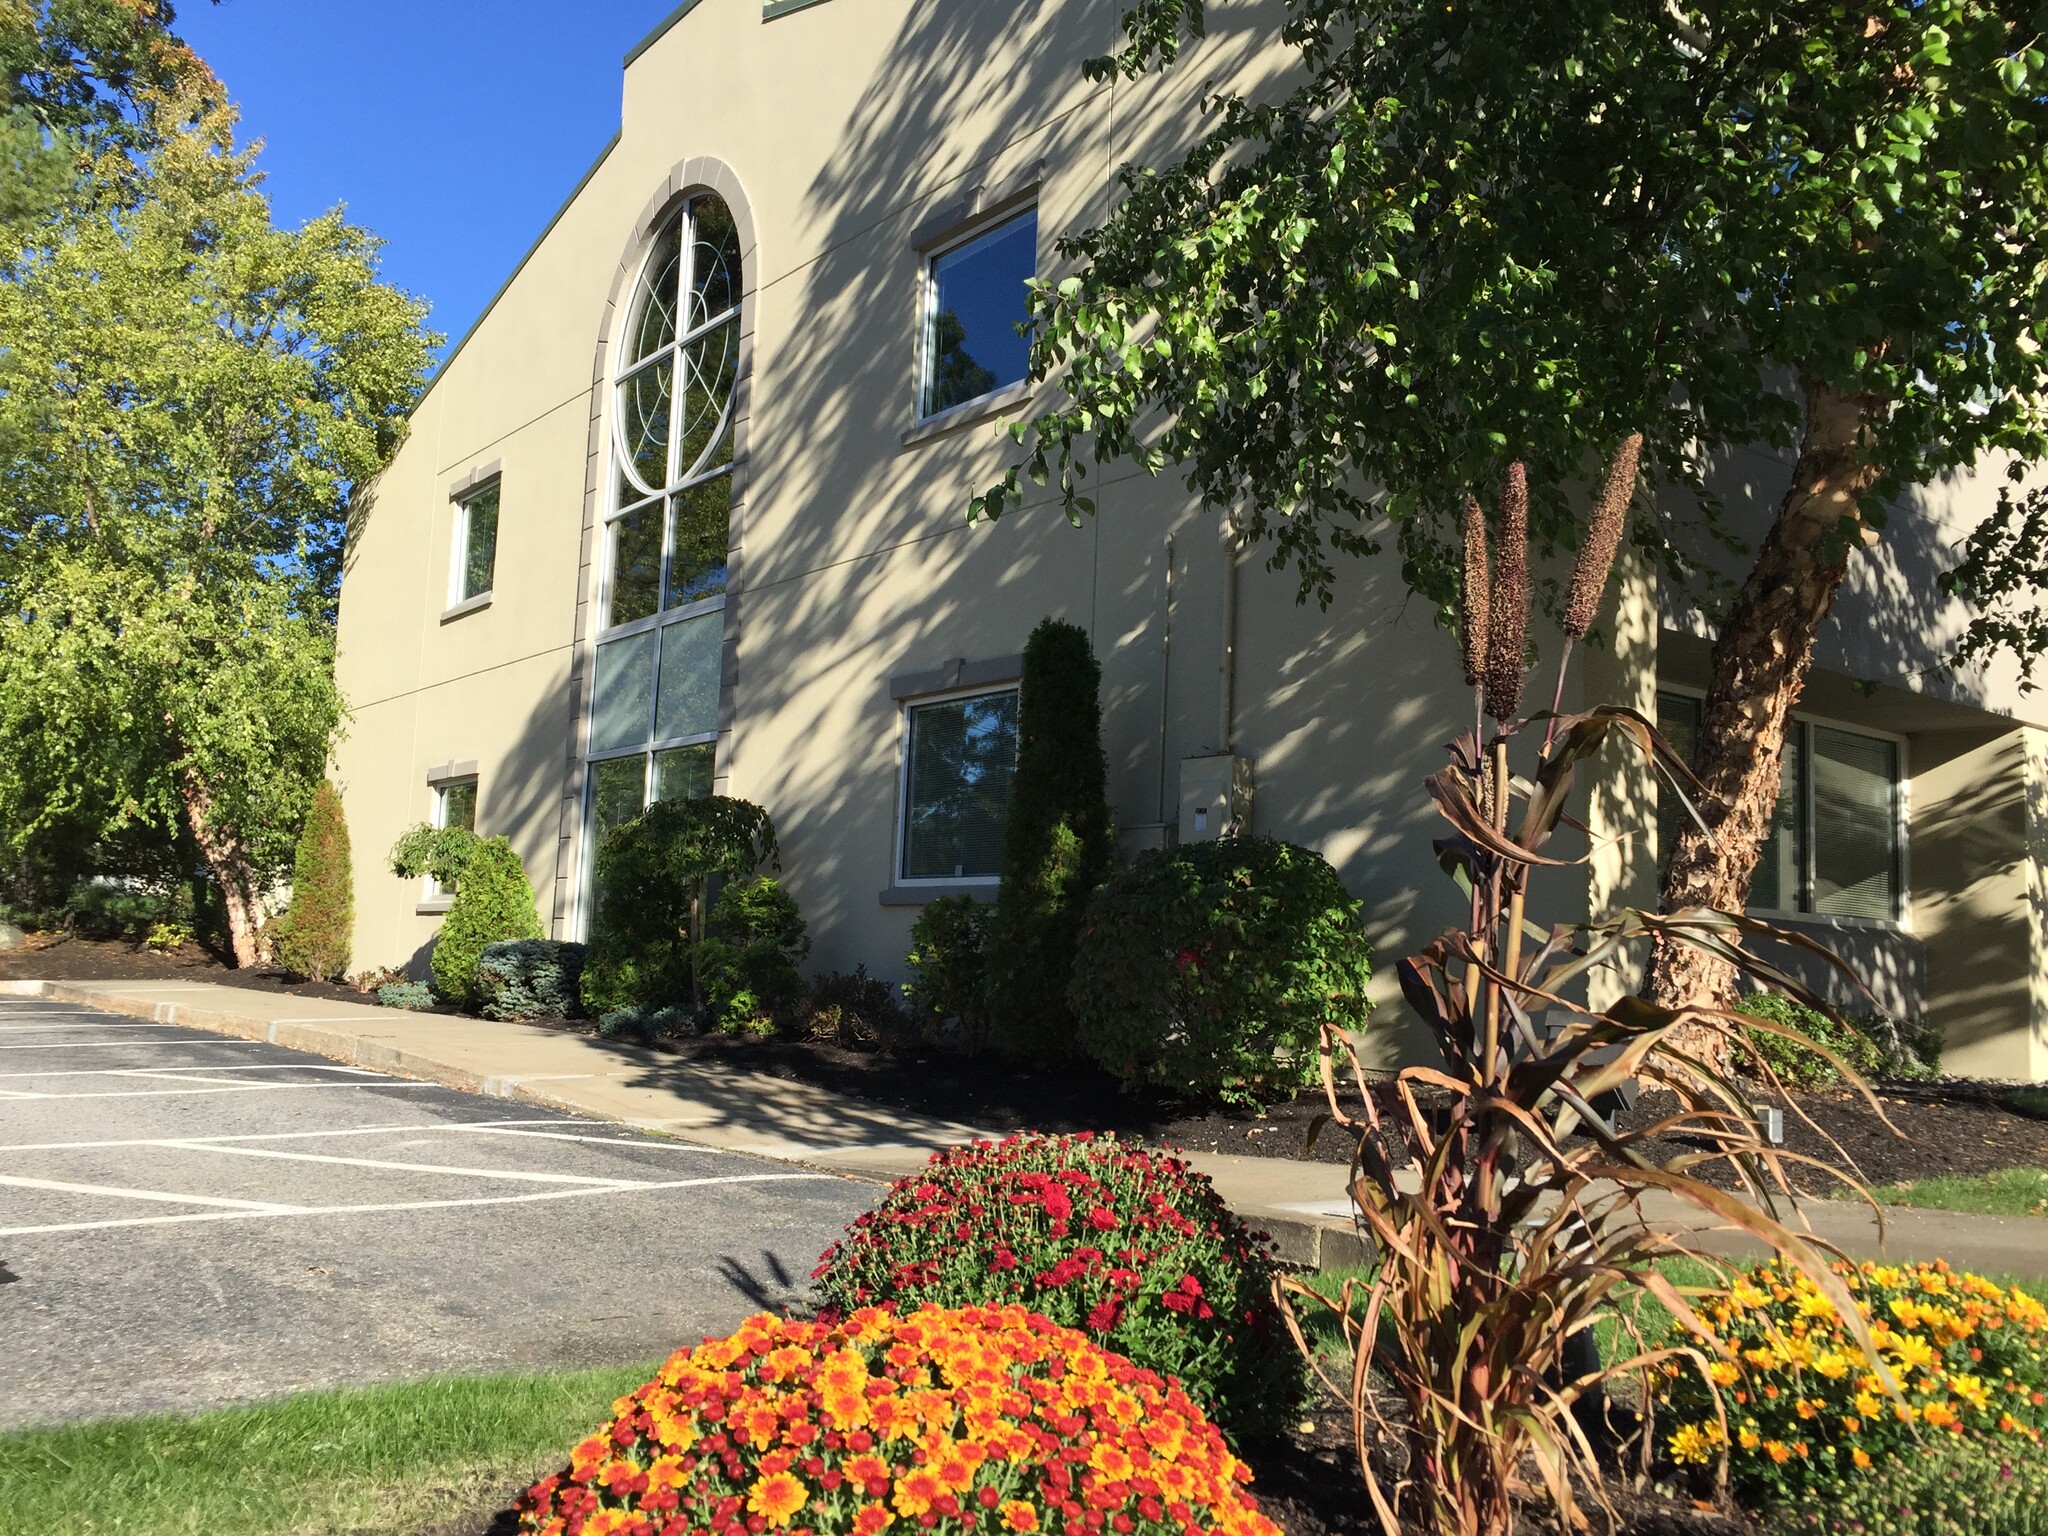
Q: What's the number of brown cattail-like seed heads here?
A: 3